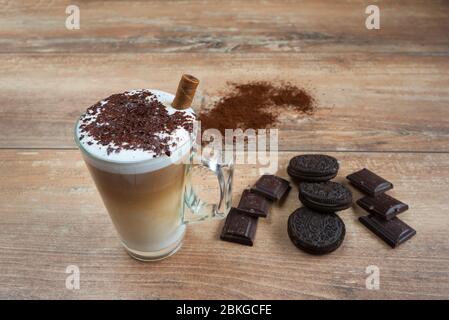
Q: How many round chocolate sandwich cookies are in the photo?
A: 3